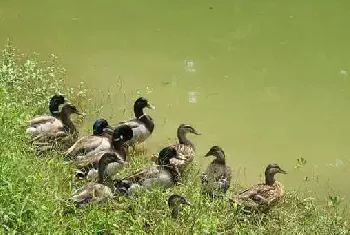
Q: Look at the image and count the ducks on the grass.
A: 11